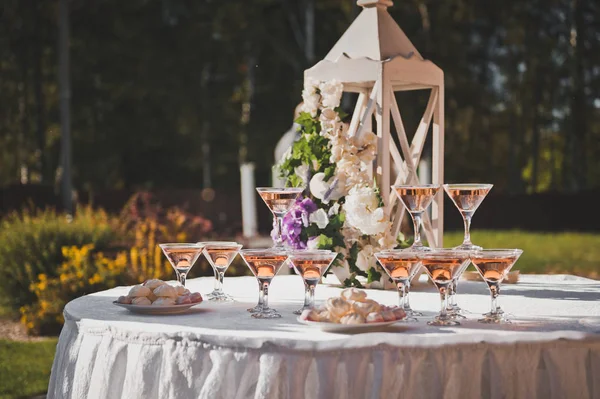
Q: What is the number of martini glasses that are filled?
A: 10